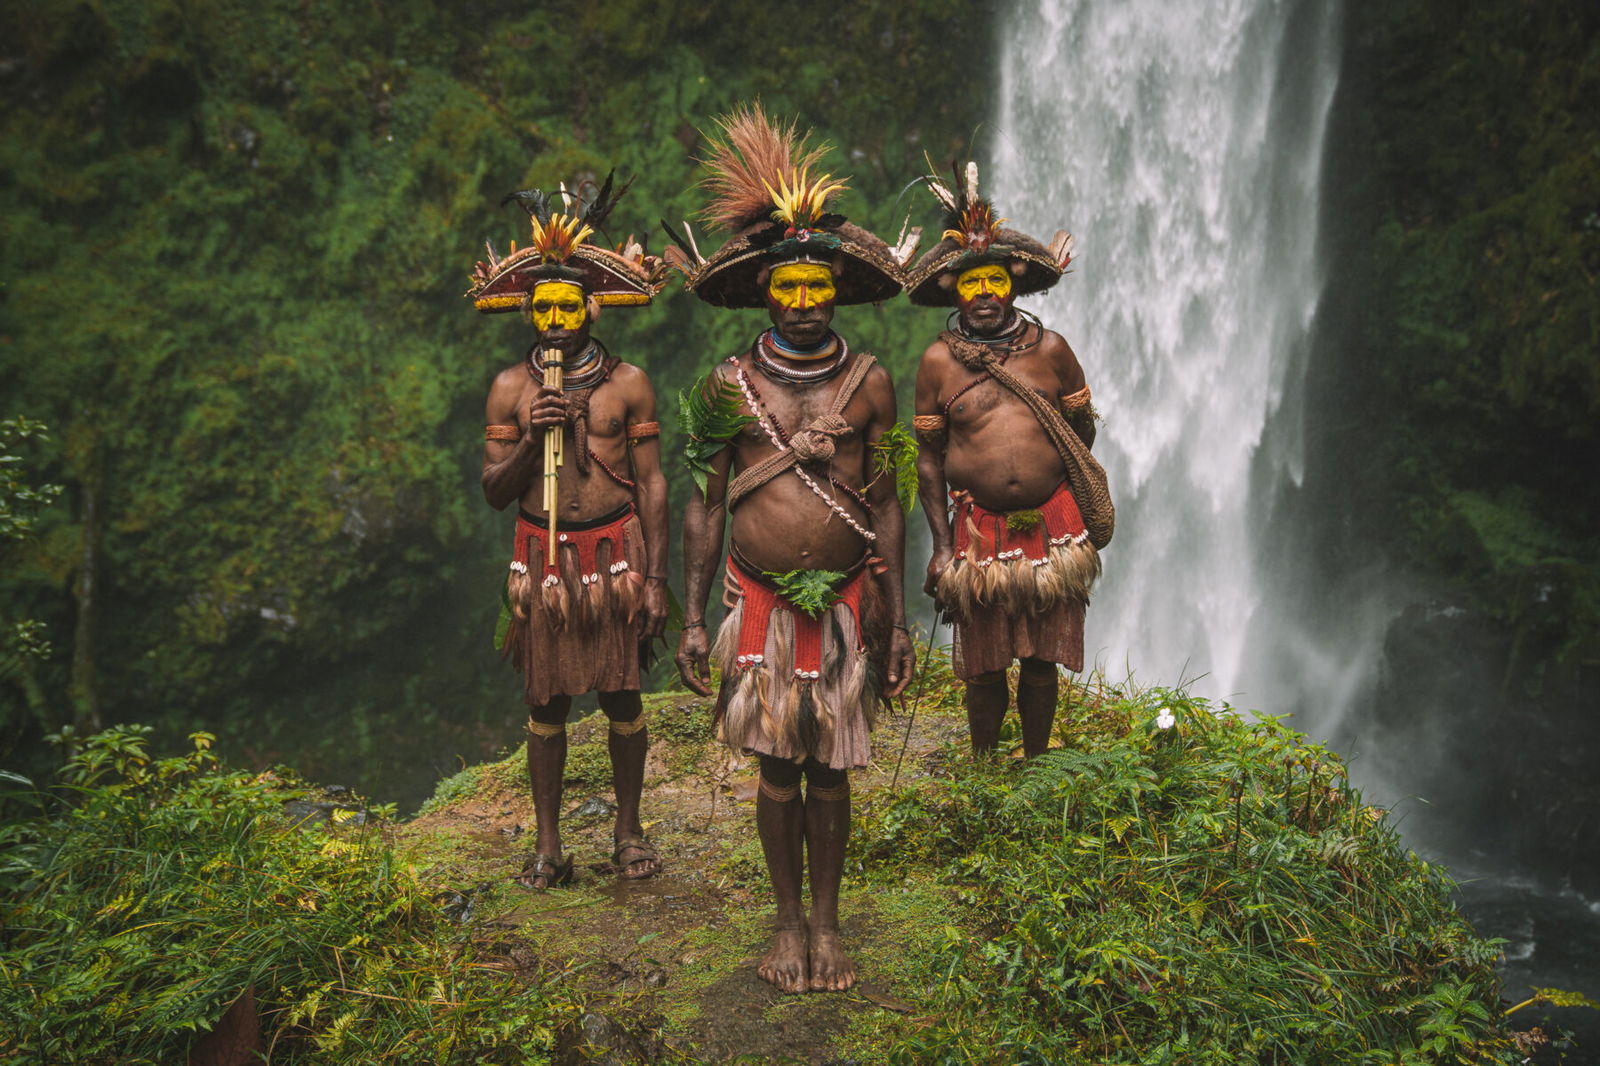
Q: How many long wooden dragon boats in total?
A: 0